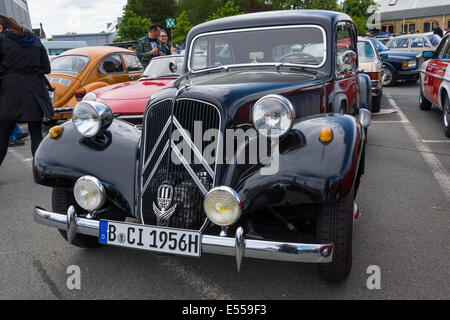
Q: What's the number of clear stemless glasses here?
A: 0